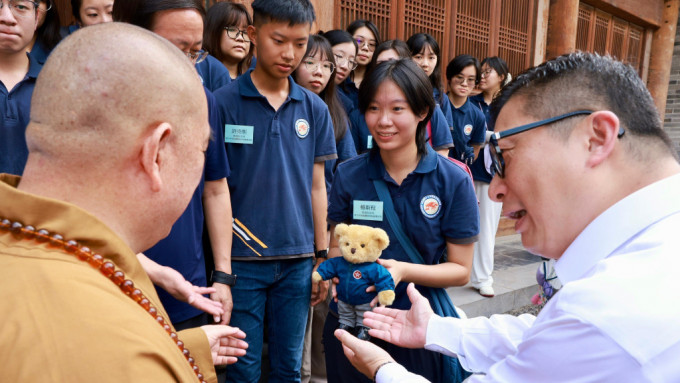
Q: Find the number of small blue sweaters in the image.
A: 1